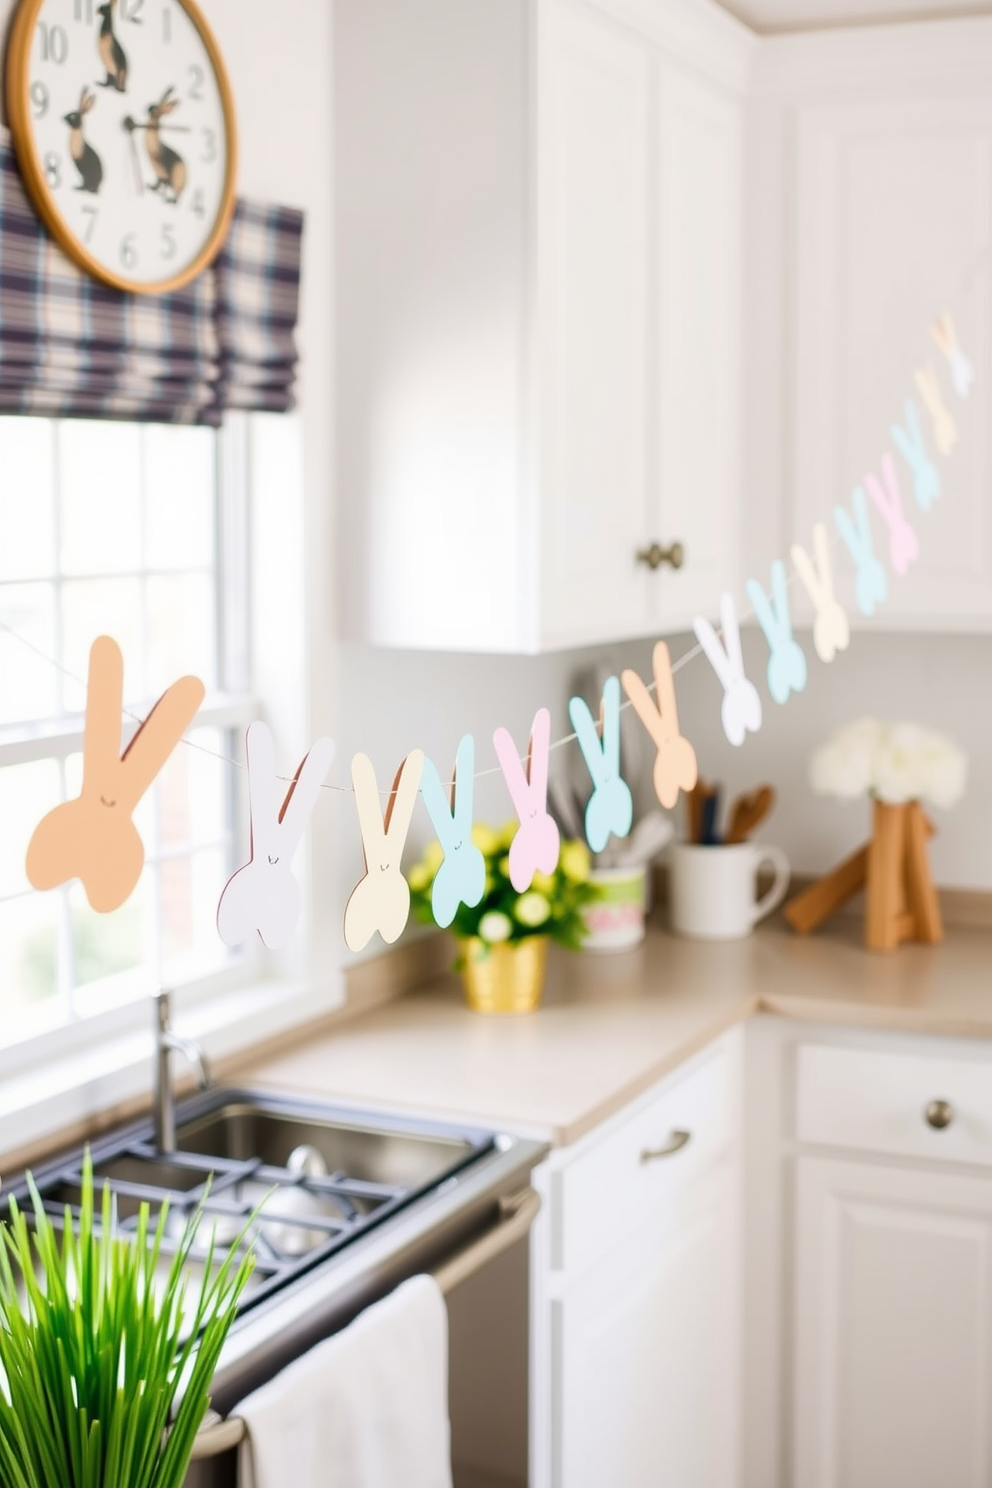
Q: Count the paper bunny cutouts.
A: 15